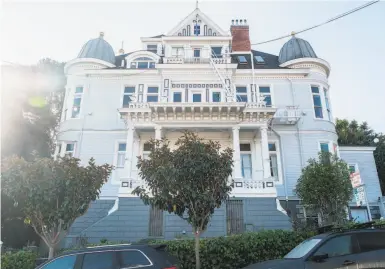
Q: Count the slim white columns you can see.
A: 4